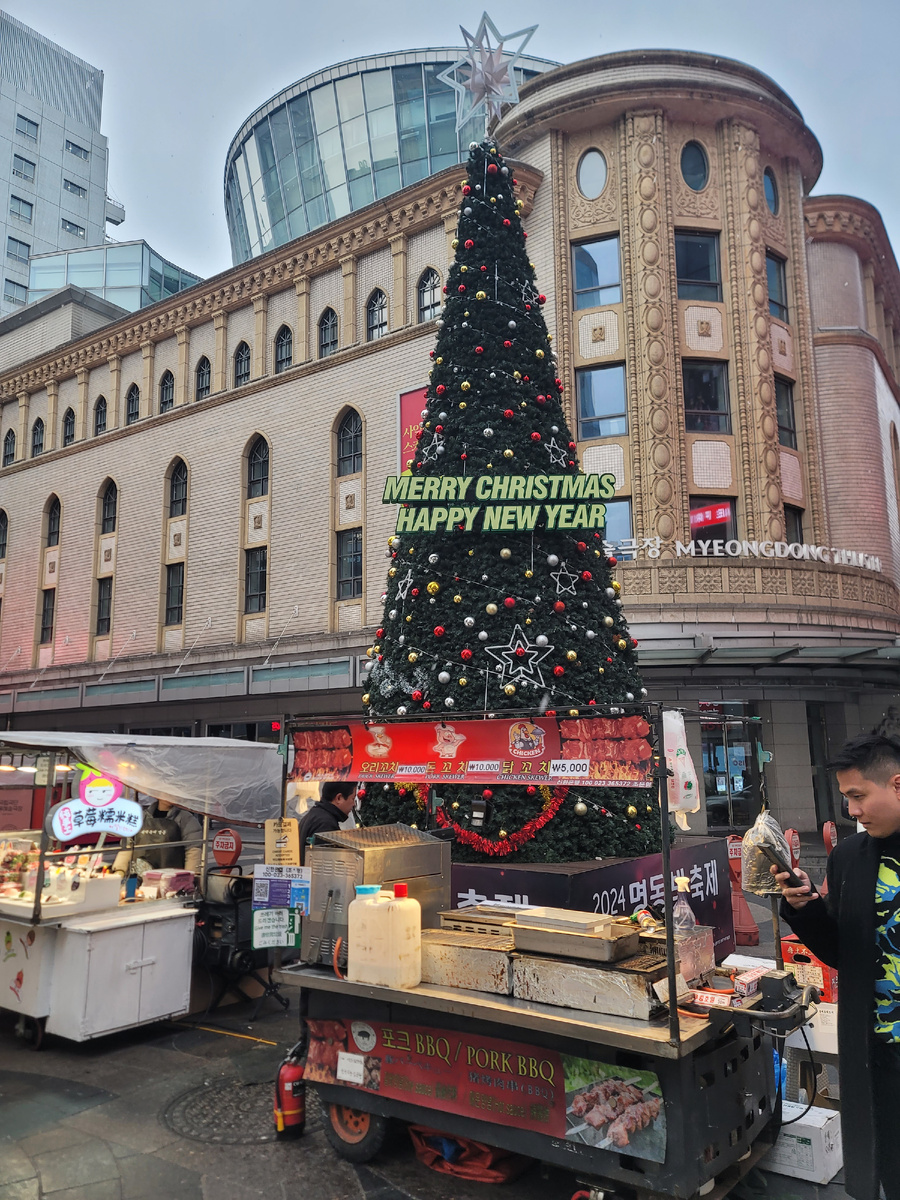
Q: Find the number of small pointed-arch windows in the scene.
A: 12